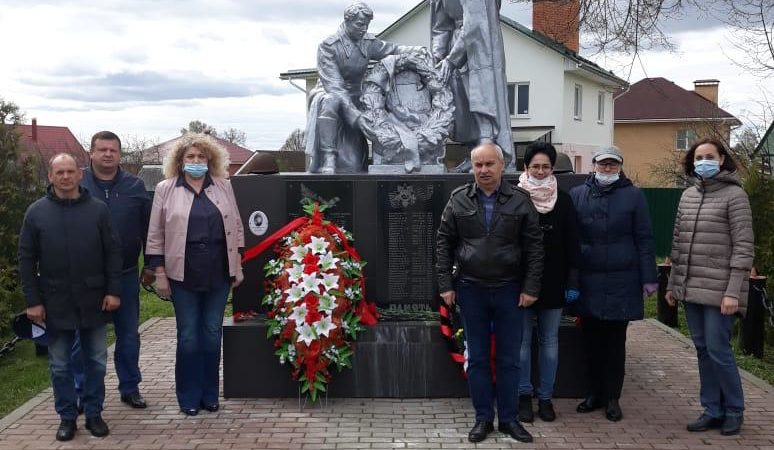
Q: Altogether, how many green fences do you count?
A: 1